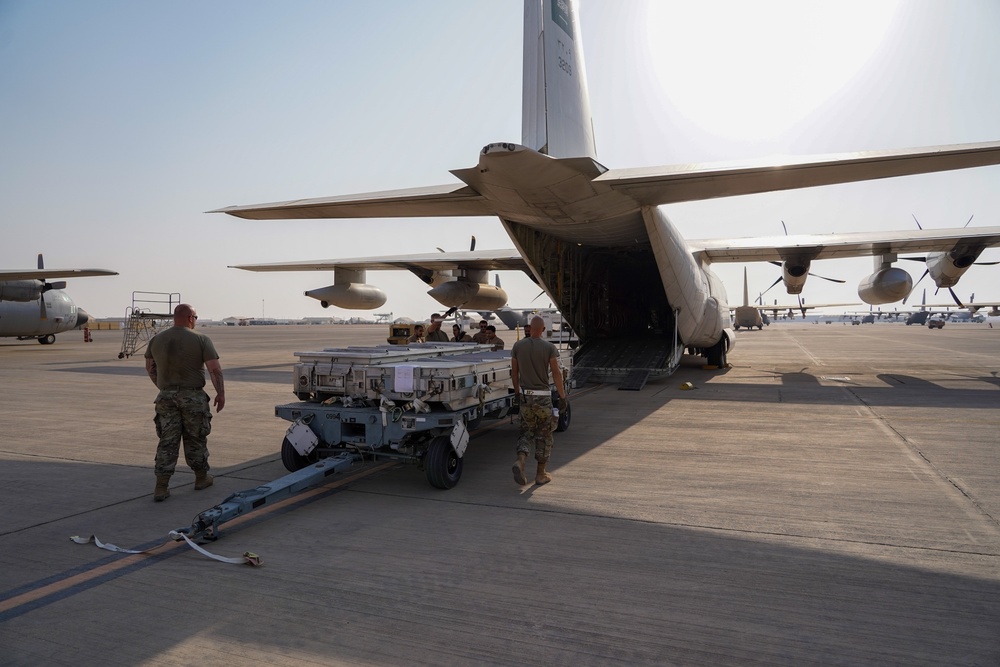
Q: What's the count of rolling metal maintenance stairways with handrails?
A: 1